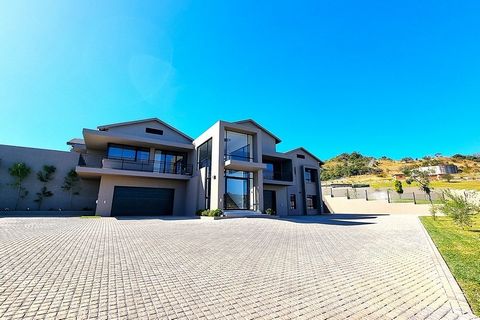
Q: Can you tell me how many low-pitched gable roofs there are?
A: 3